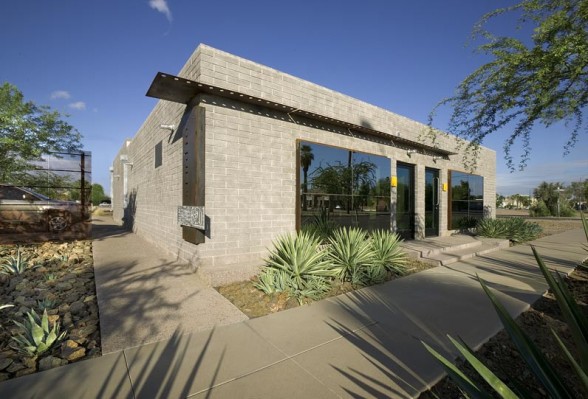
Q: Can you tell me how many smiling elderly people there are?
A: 0